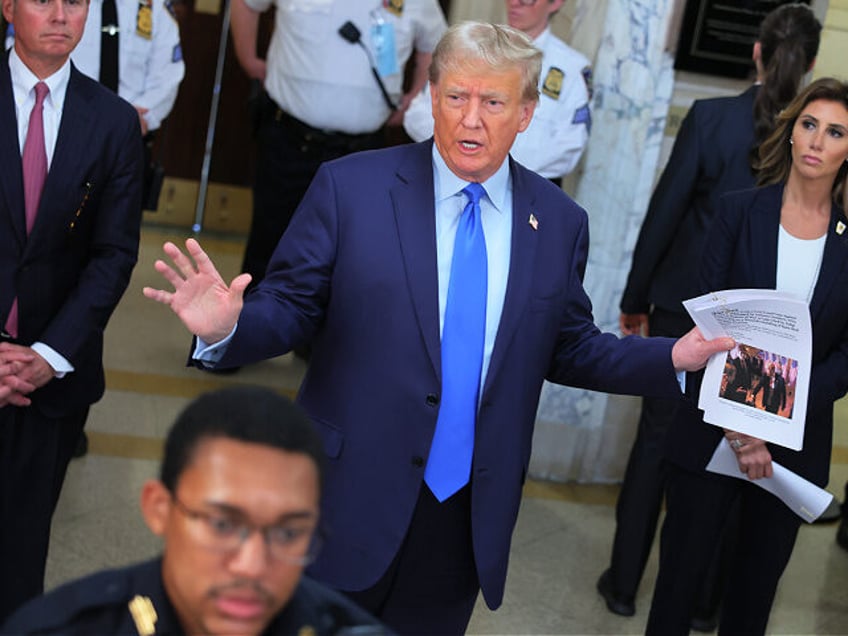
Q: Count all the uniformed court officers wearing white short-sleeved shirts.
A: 1